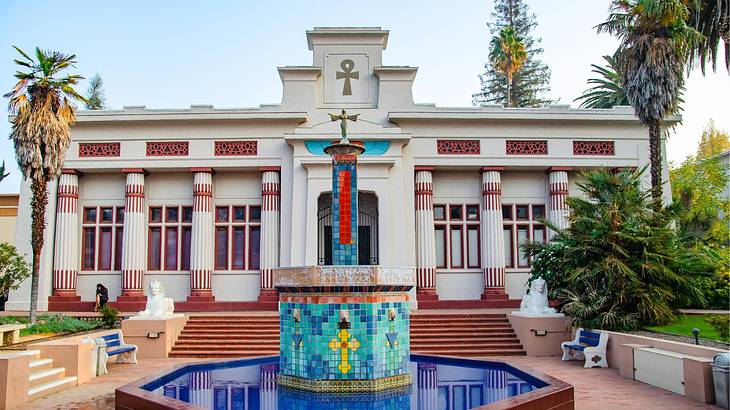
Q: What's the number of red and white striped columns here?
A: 7